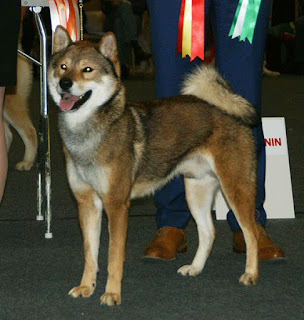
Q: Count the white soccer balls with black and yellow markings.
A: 0